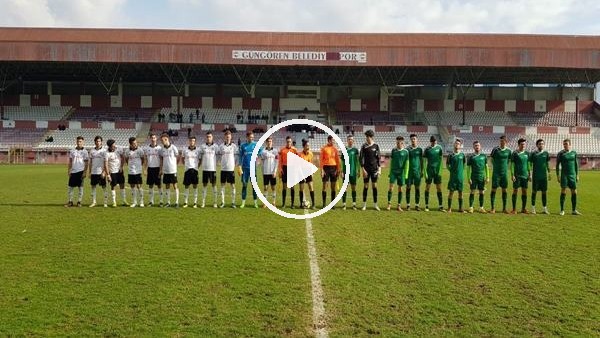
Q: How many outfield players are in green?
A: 10